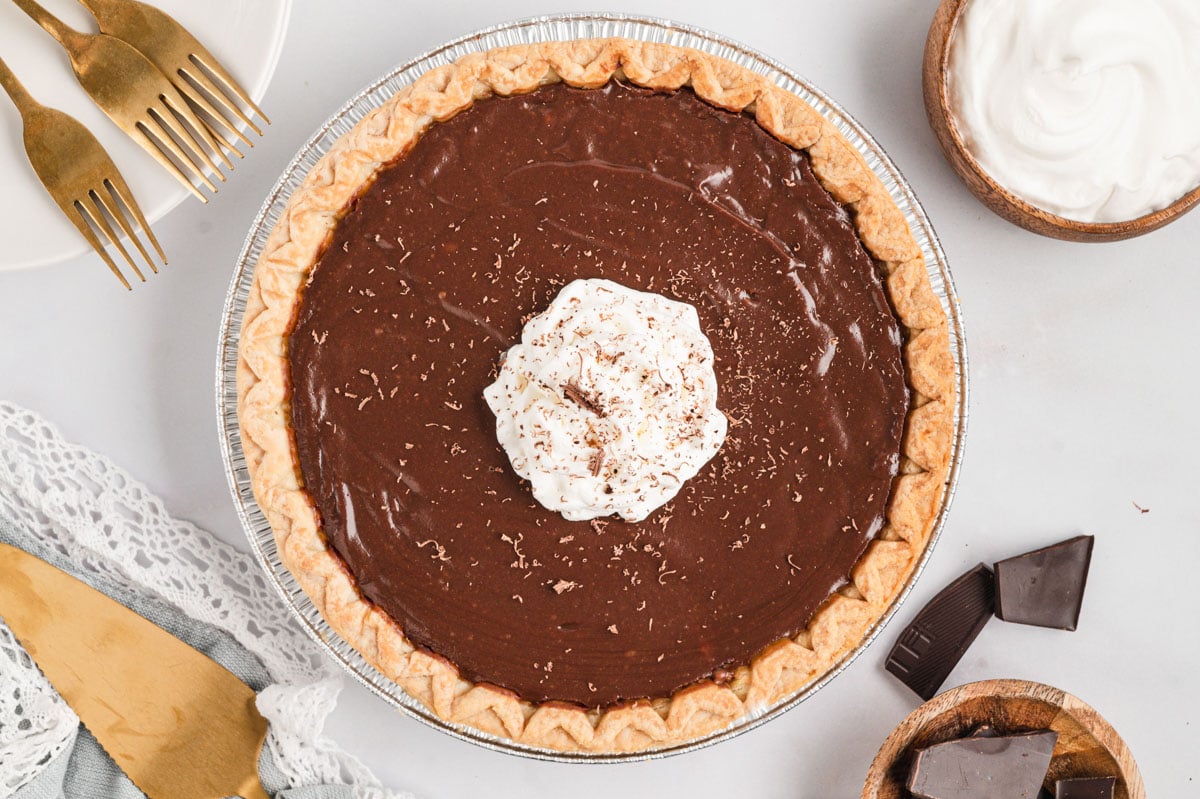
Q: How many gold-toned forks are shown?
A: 3